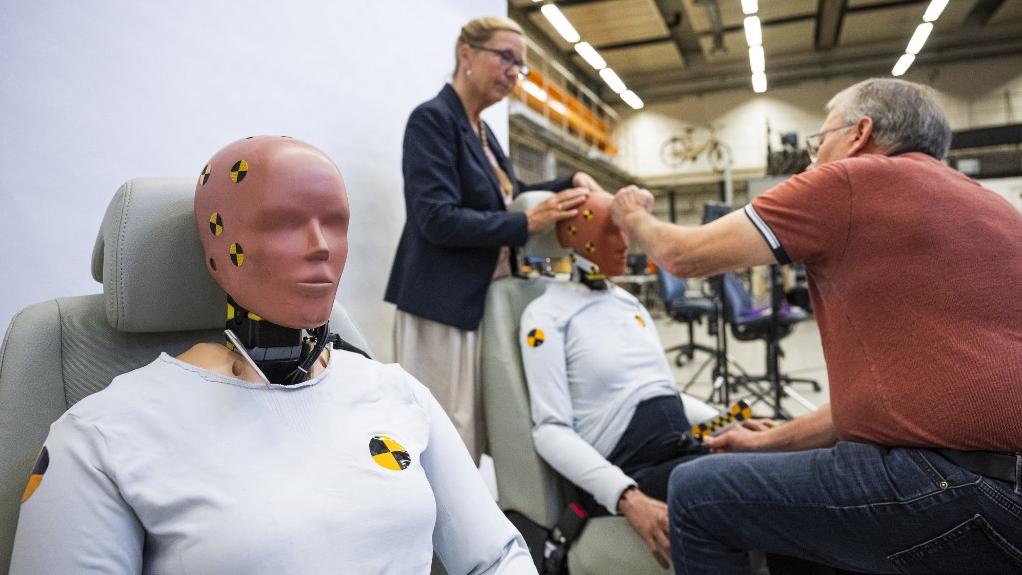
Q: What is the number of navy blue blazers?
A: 1